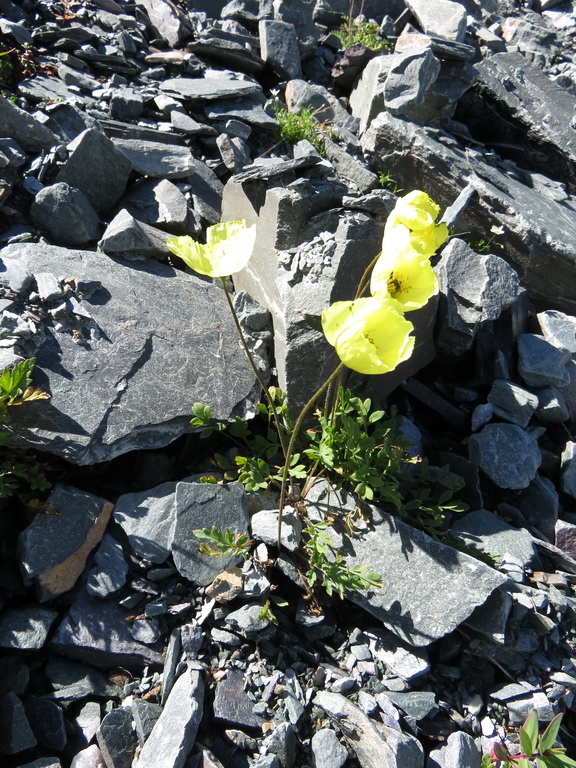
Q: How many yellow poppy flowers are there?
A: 4